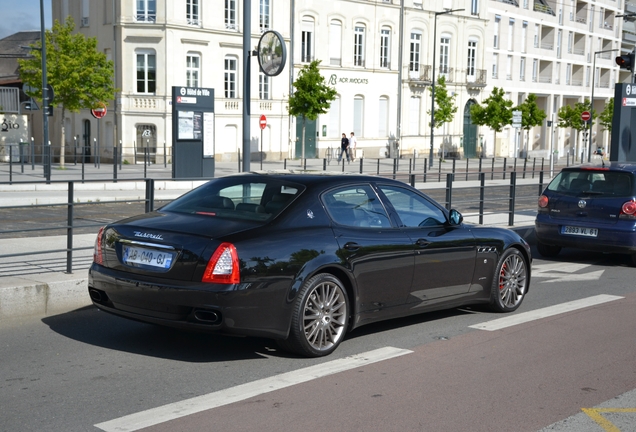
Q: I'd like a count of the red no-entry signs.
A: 3